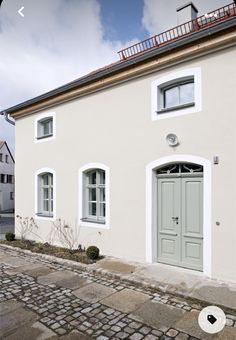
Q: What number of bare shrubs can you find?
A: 2